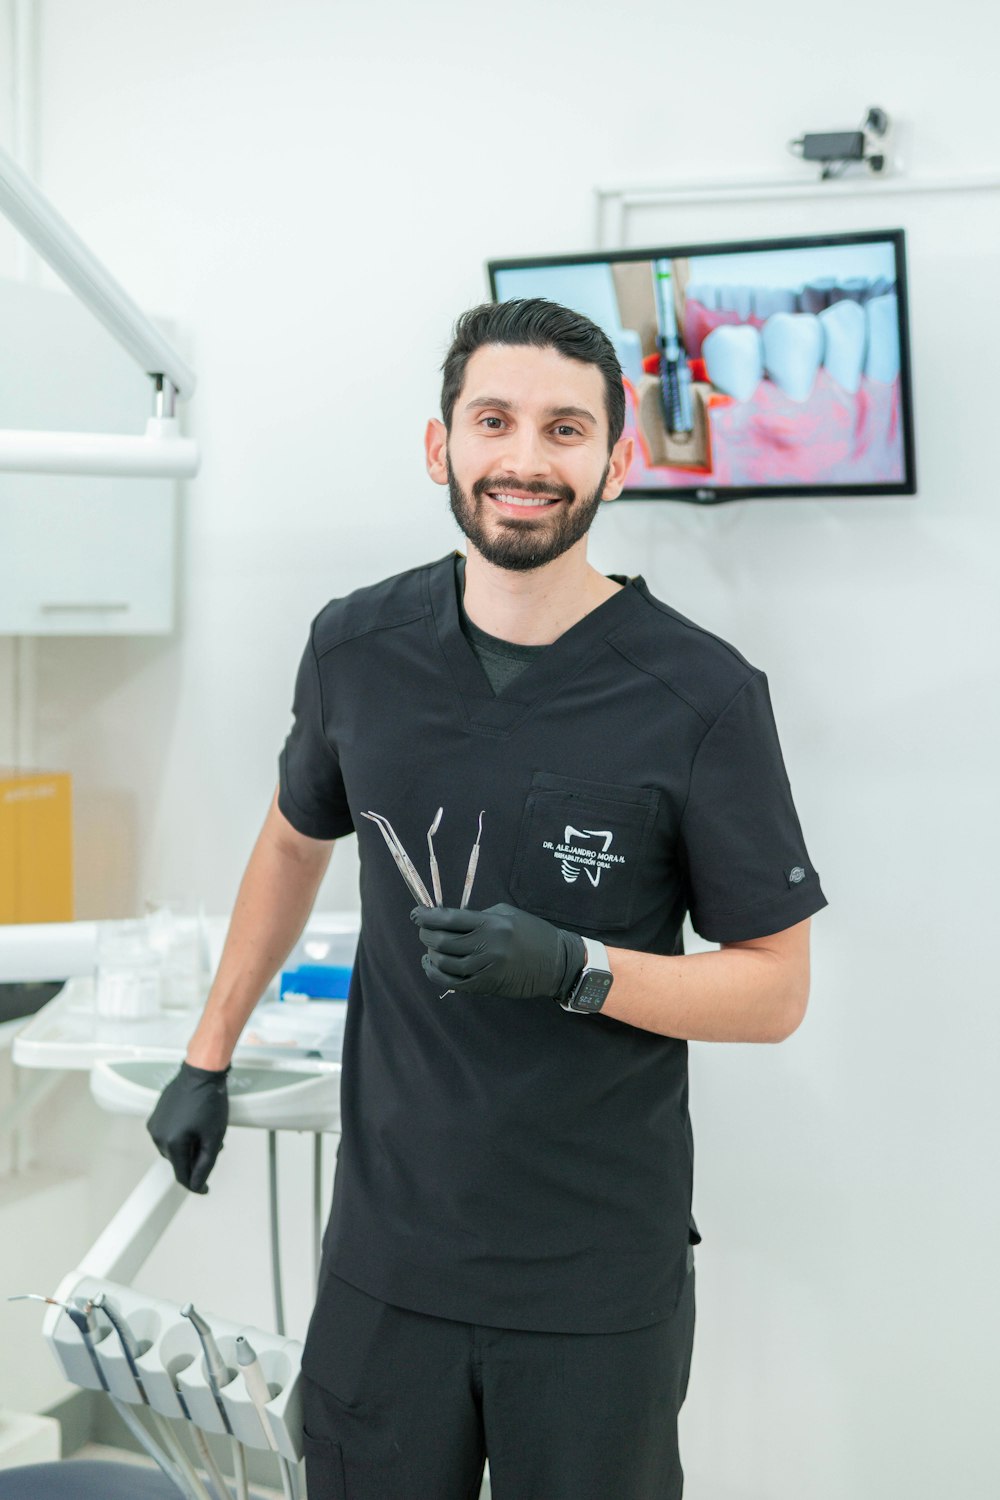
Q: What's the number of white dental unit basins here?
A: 1